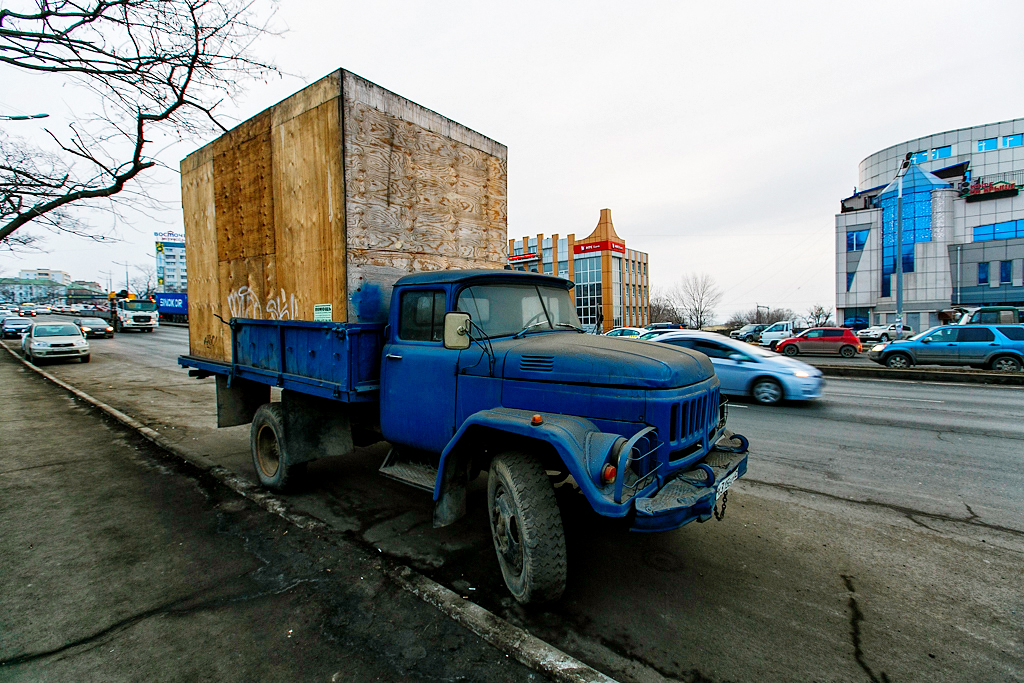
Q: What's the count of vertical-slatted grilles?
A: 1